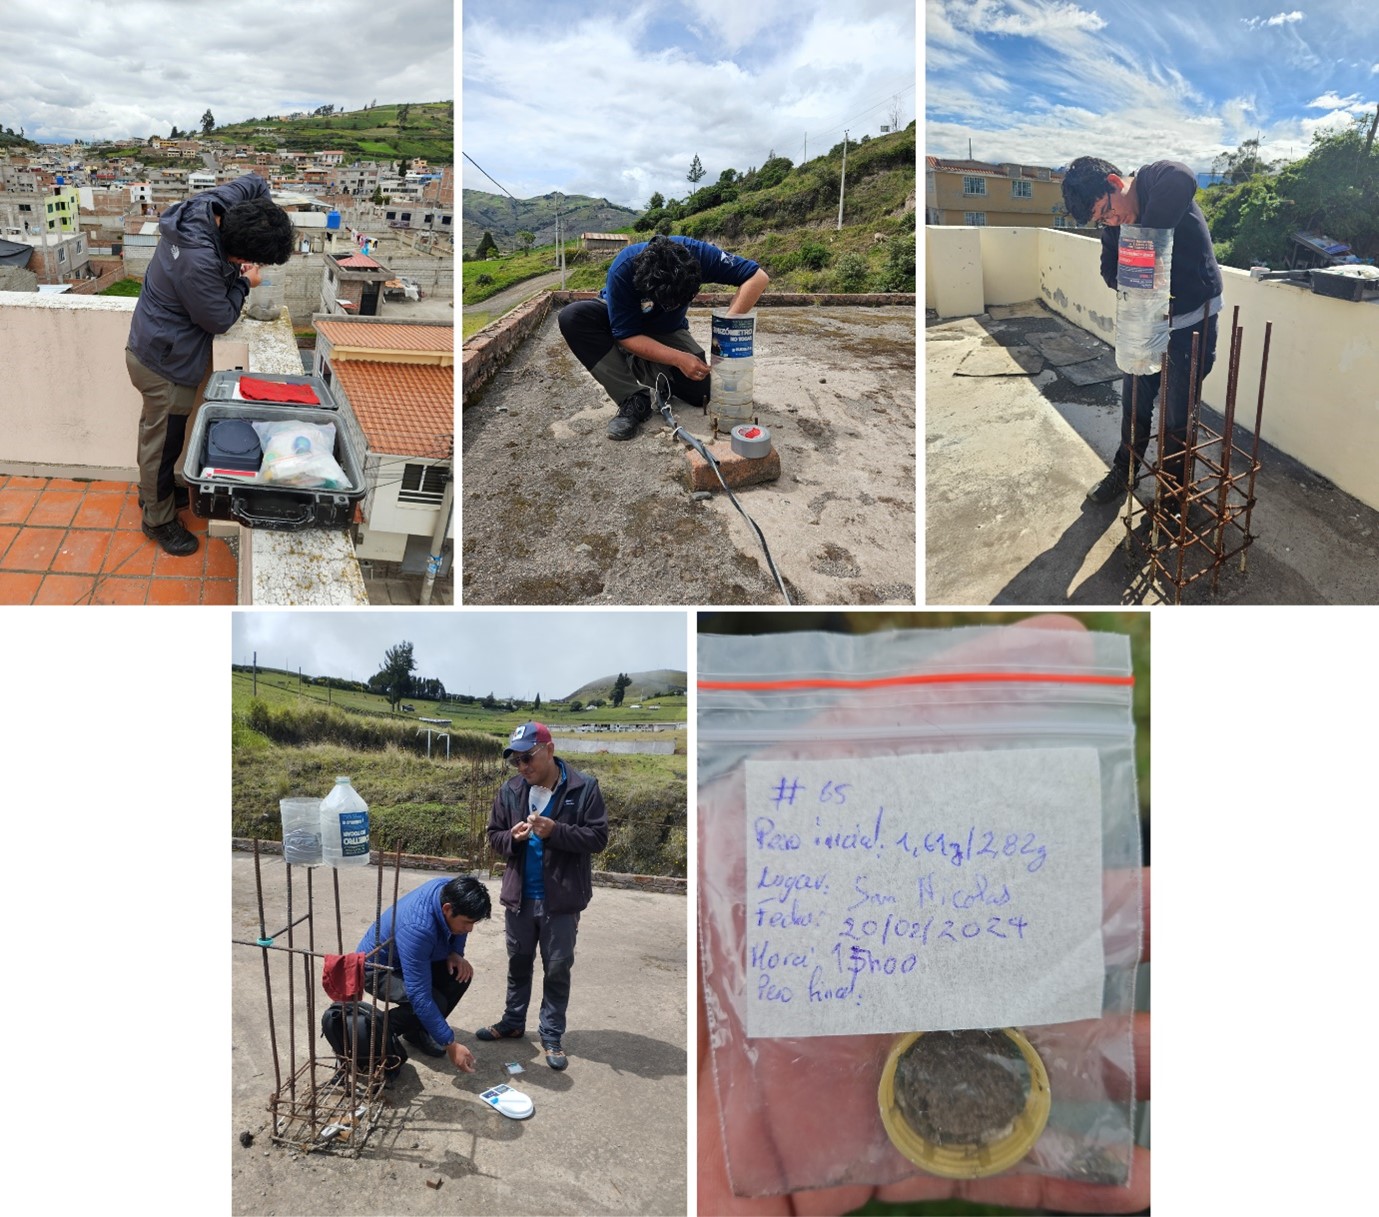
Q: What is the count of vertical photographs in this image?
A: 5